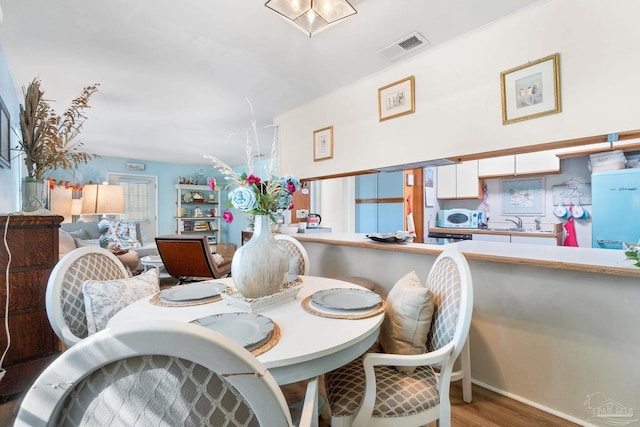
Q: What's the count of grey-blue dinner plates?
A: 3